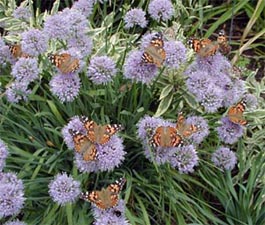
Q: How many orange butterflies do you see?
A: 11